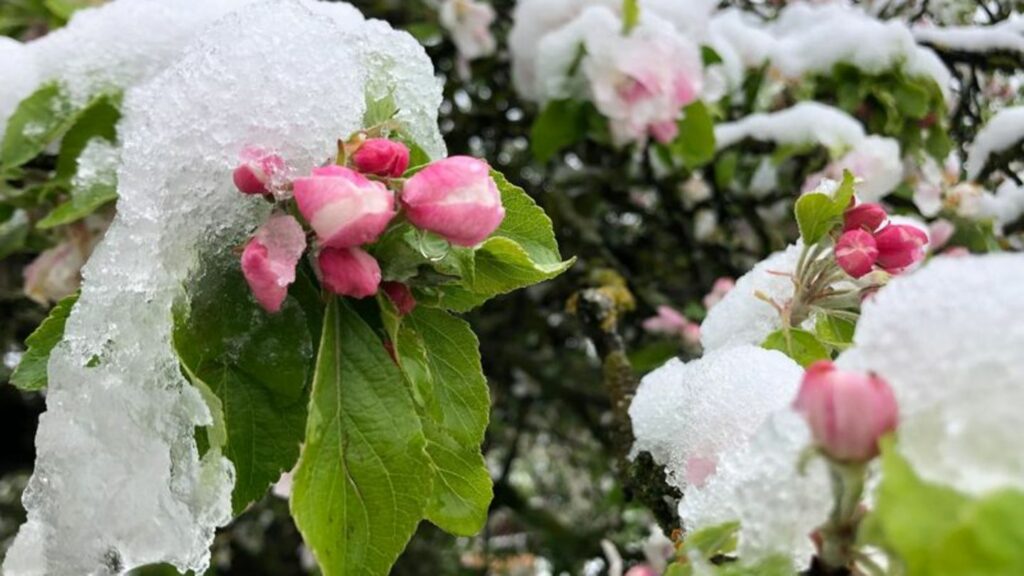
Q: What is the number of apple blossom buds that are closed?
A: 11